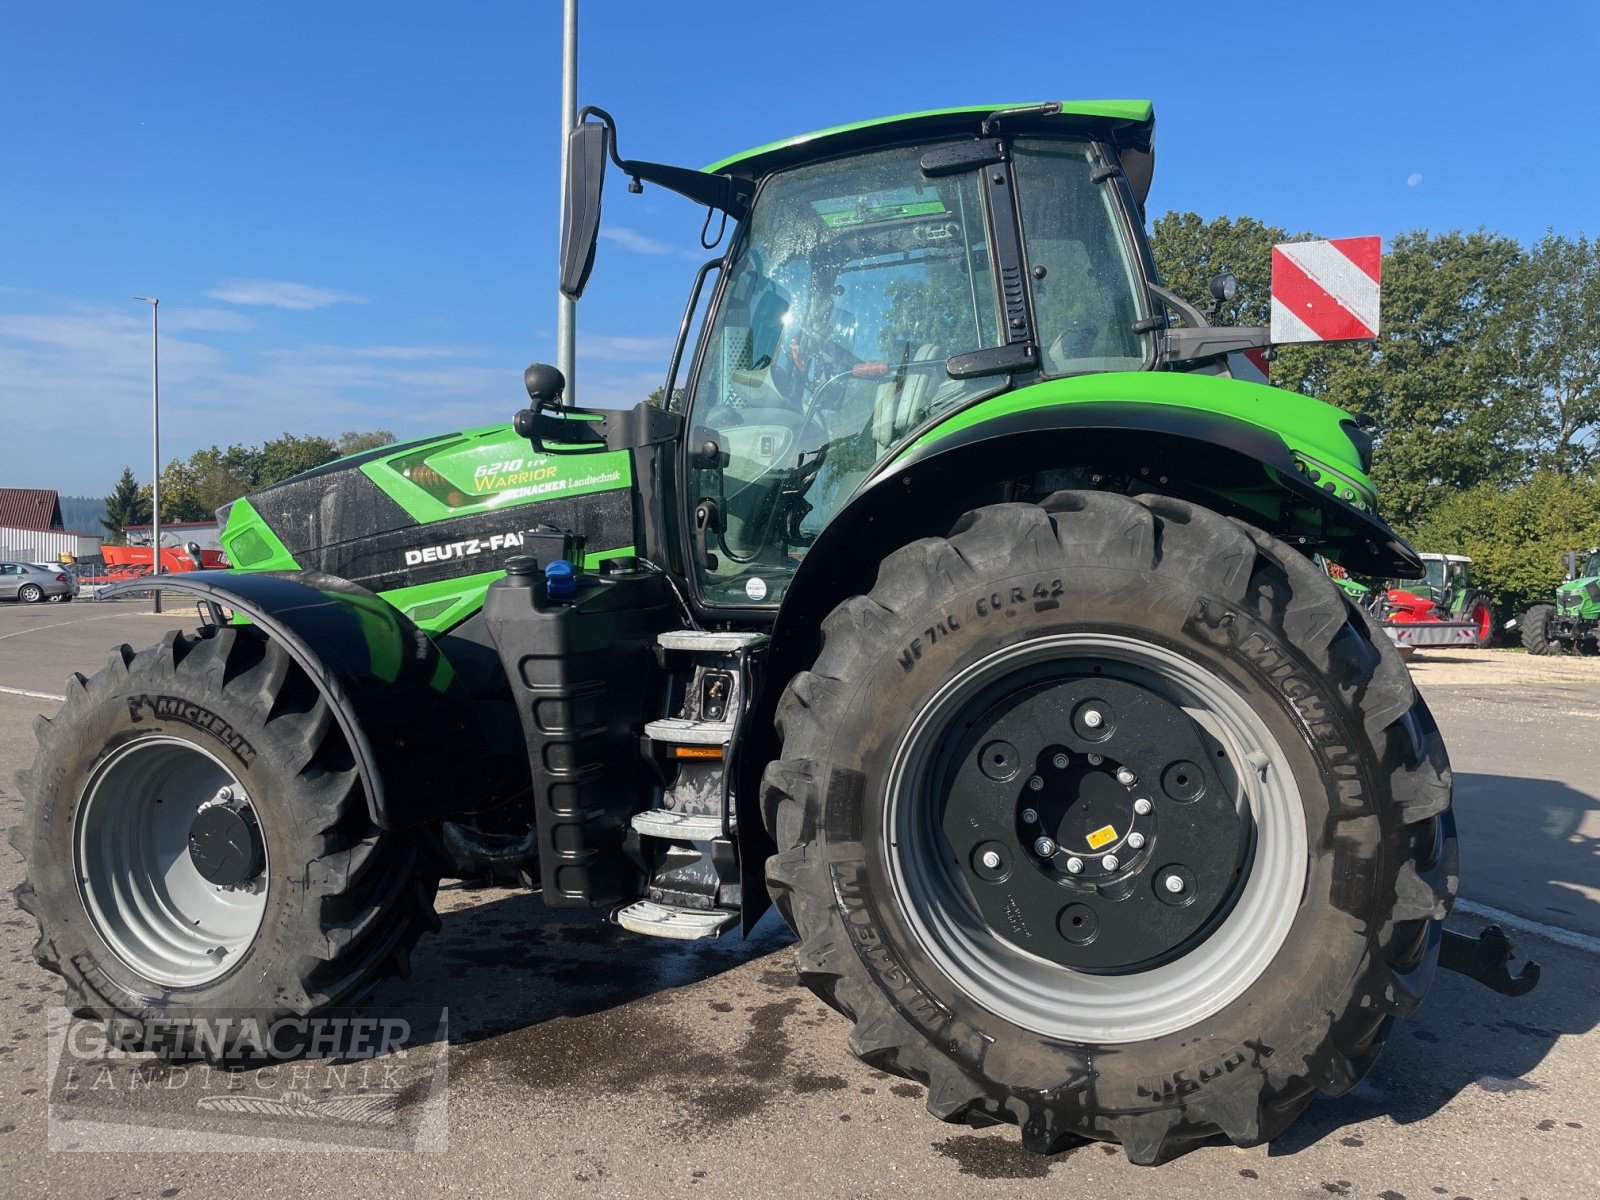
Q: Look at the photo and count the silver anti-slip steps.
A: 4